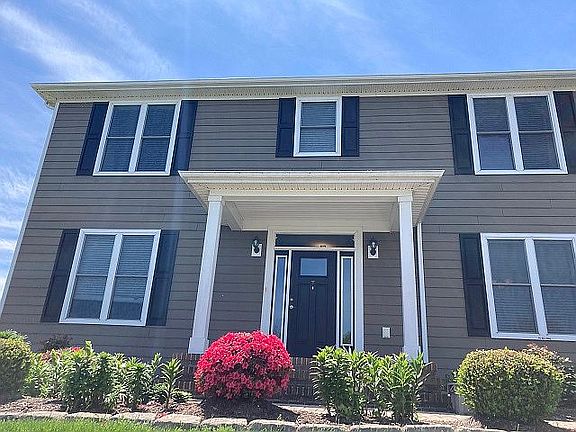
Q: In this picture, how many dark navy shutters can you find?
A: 9